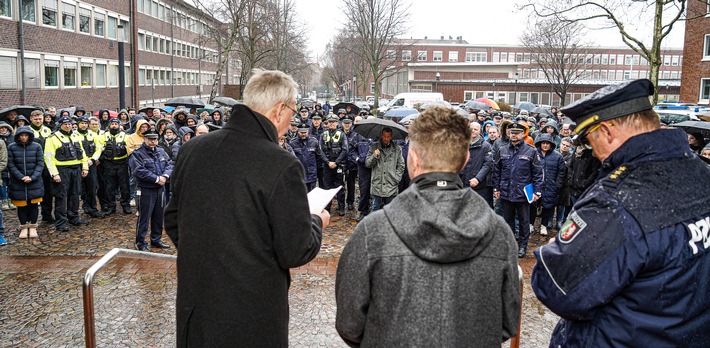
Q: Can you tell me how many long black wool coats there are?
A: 1